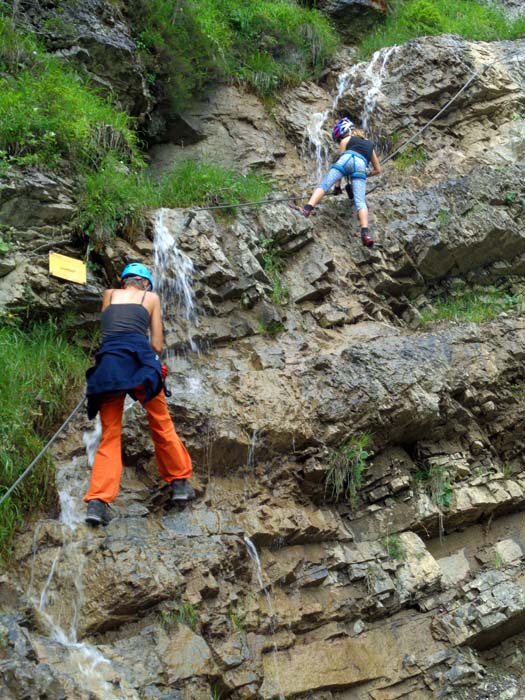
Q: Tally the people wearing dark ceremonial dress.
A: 0